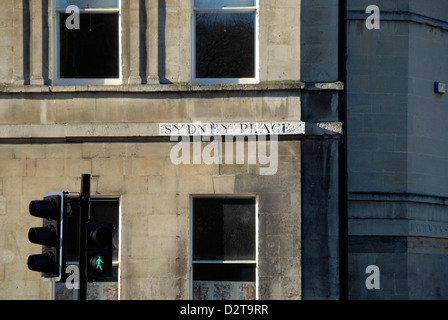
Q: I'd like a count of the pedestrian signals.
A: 1